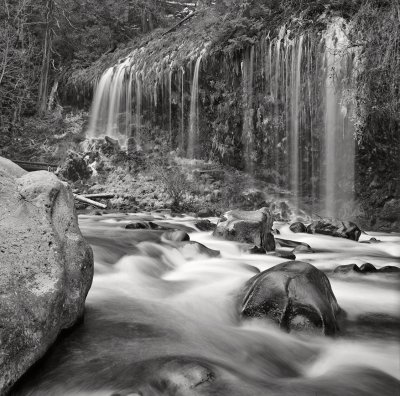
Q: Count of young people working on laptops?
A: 0